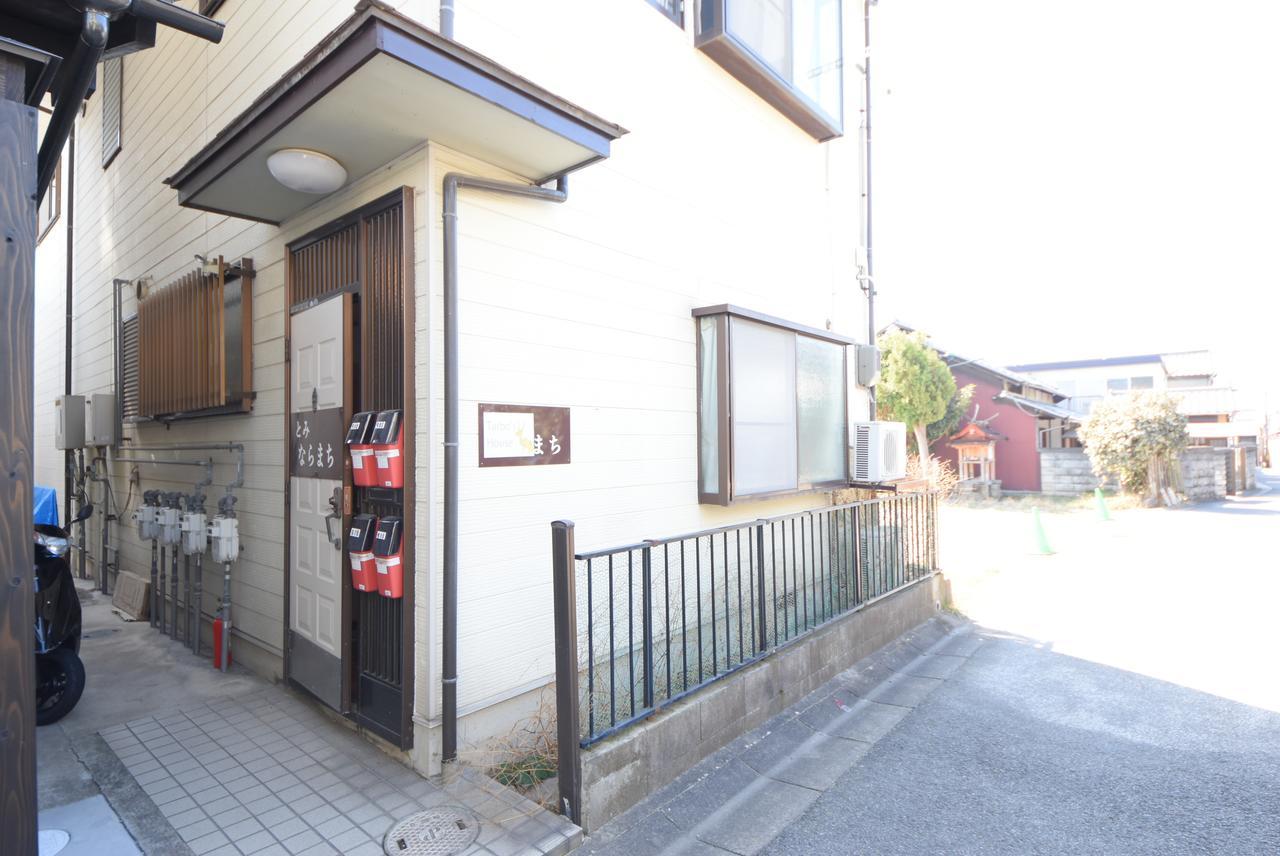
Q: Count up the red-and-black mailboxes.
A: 4